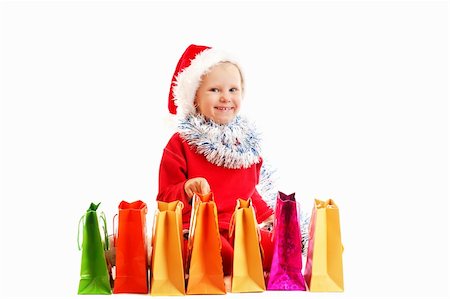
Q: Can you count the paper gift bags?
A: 7